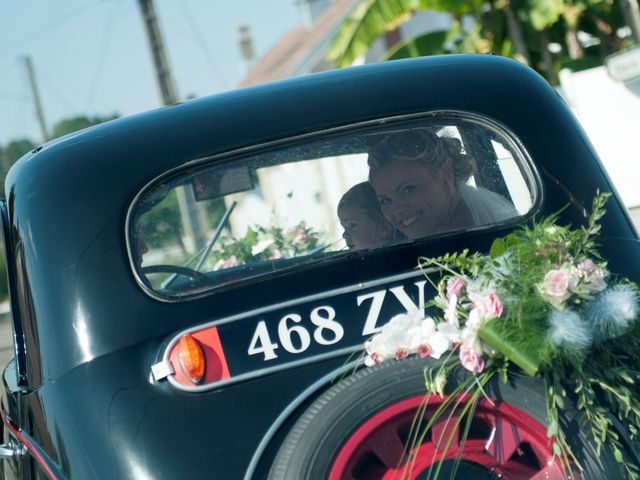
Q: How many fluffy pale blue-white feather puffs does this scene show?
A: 2